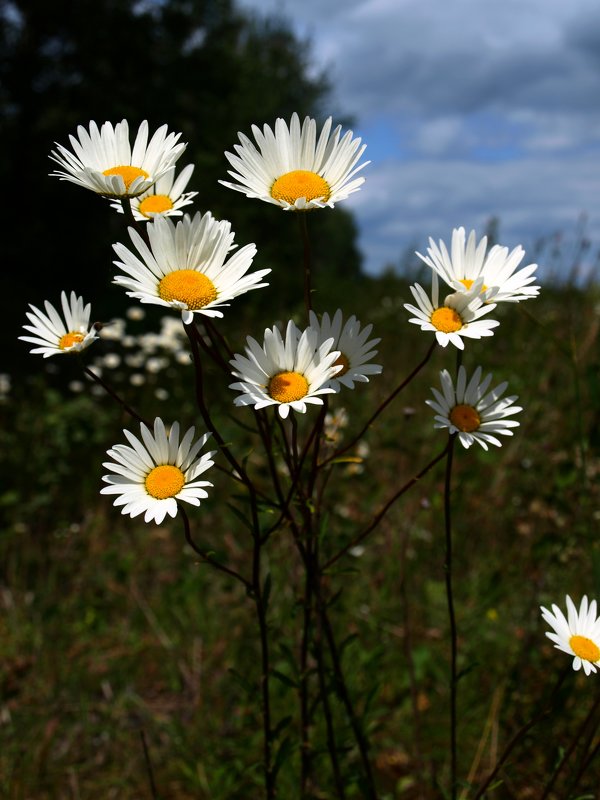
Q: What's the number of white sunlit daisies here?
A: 12